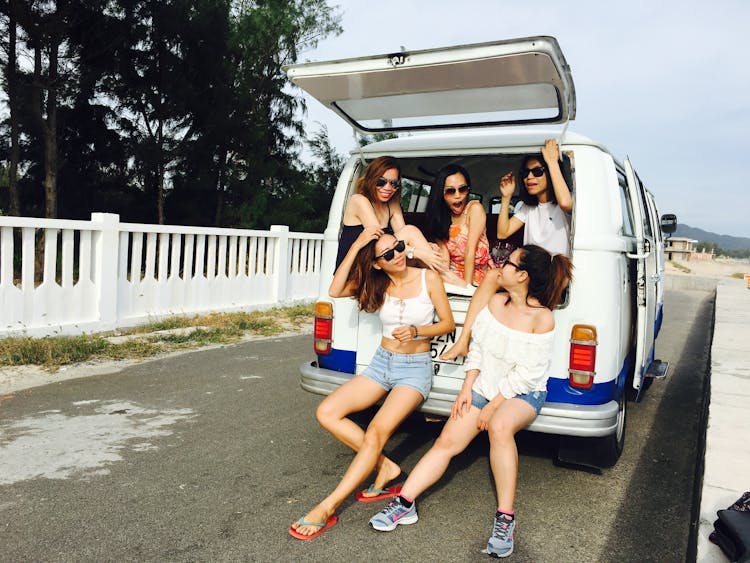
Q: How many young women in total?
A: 5